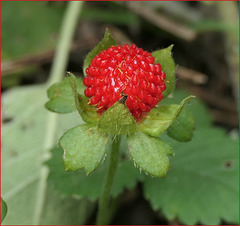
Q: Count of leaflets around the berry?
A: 9